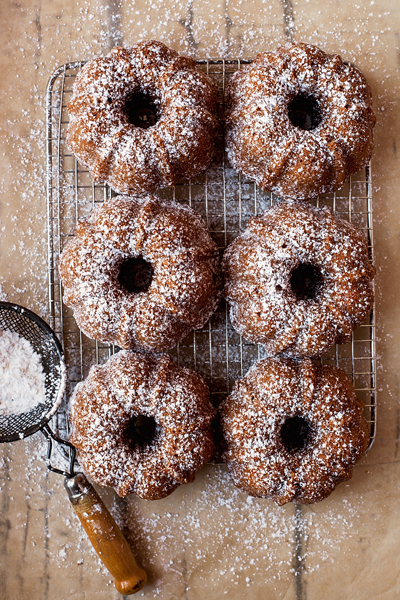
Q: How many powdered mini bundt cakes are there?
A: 6